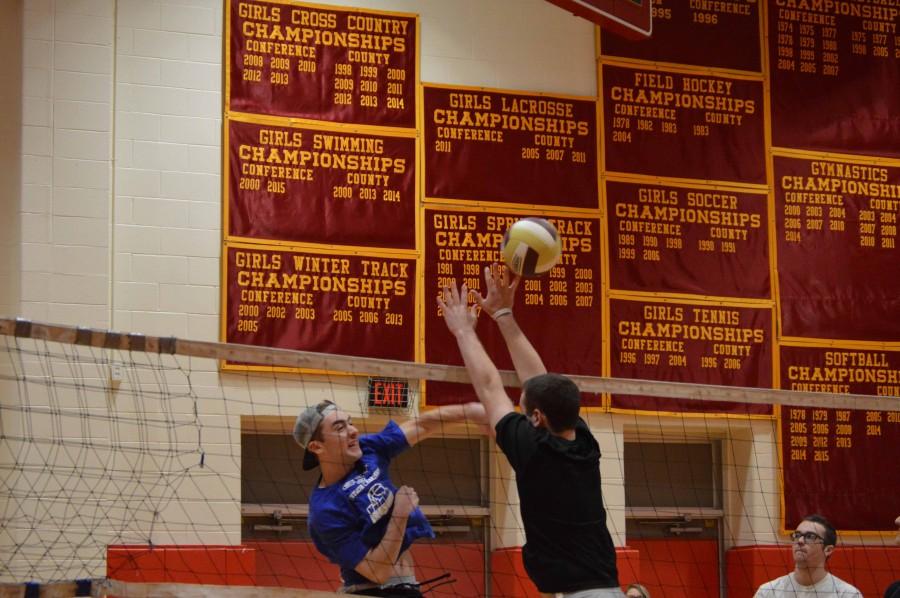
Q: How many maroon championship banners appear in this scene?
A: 12